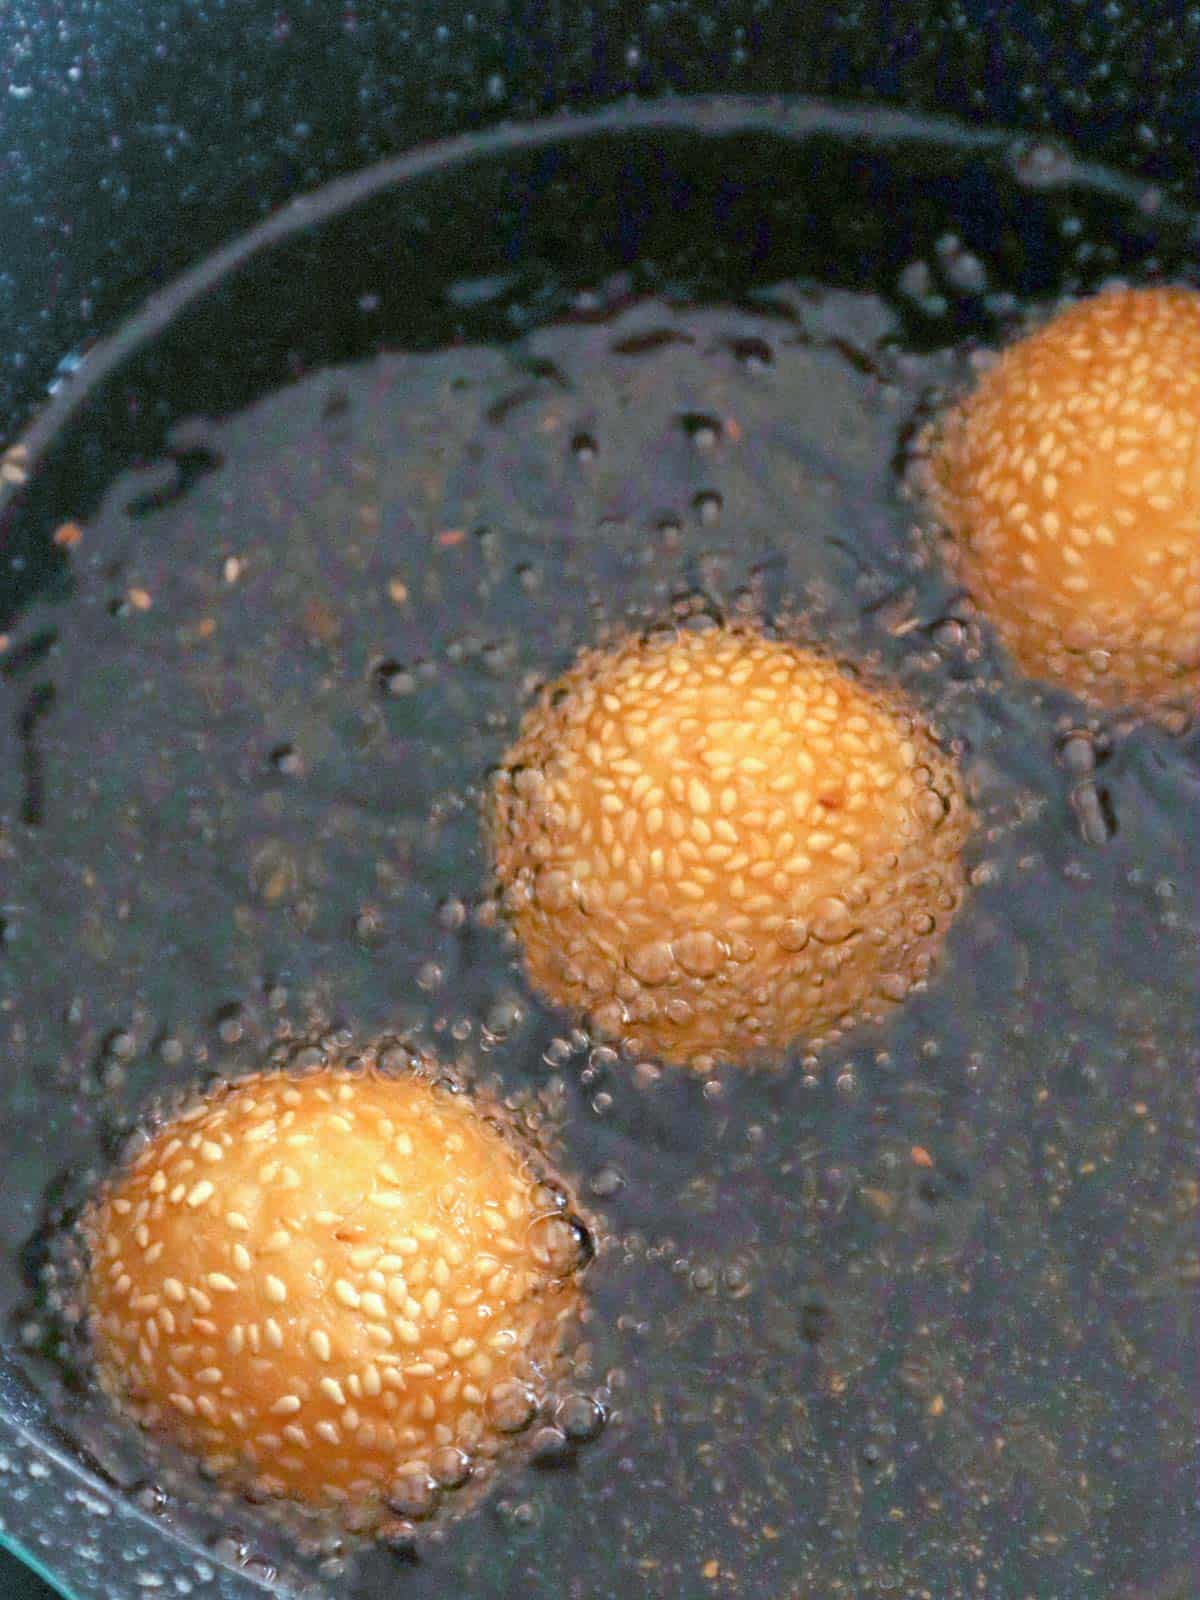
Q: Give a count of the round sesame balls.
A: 3